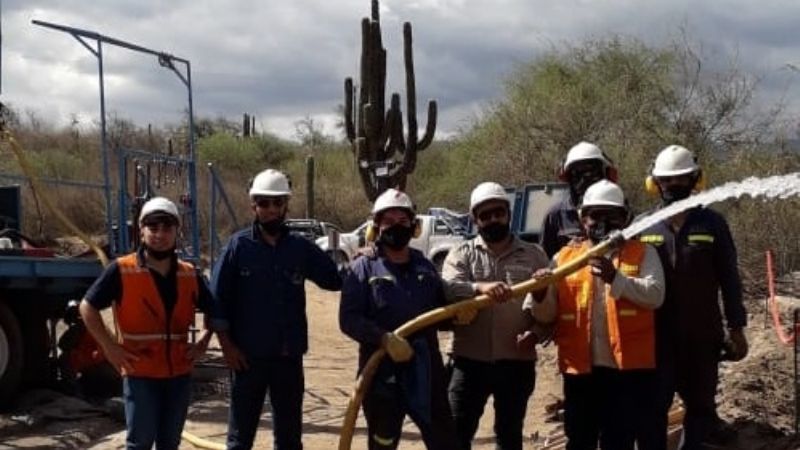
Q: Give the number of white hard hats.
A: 7